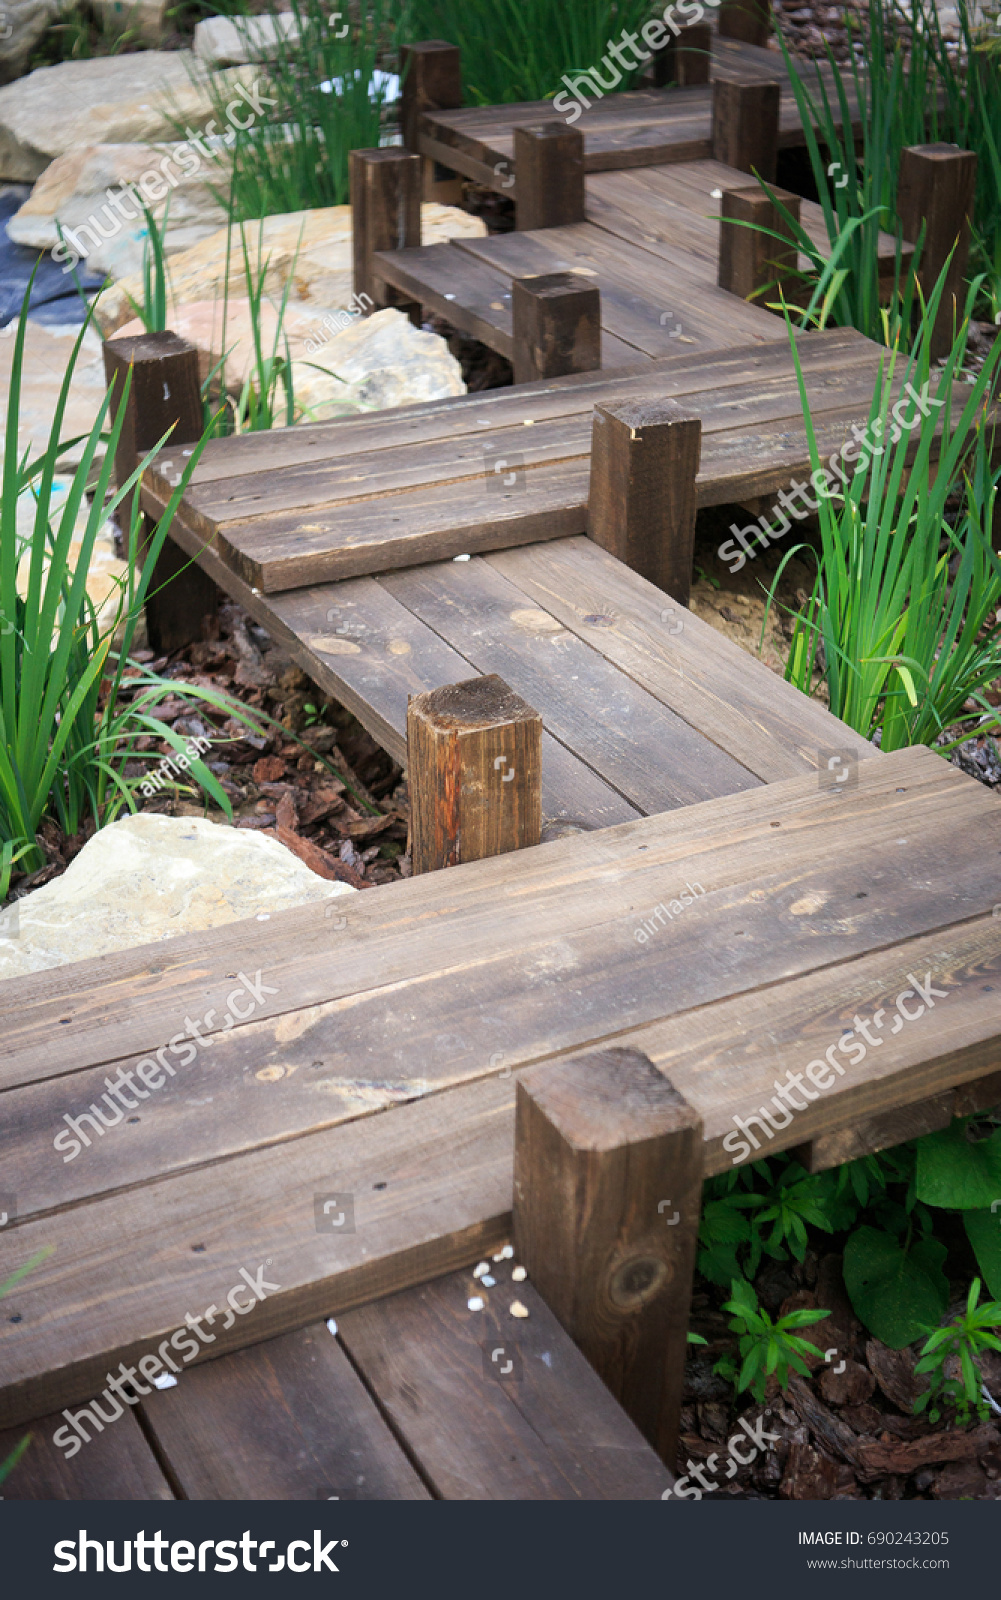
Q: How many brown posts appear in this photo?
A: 13